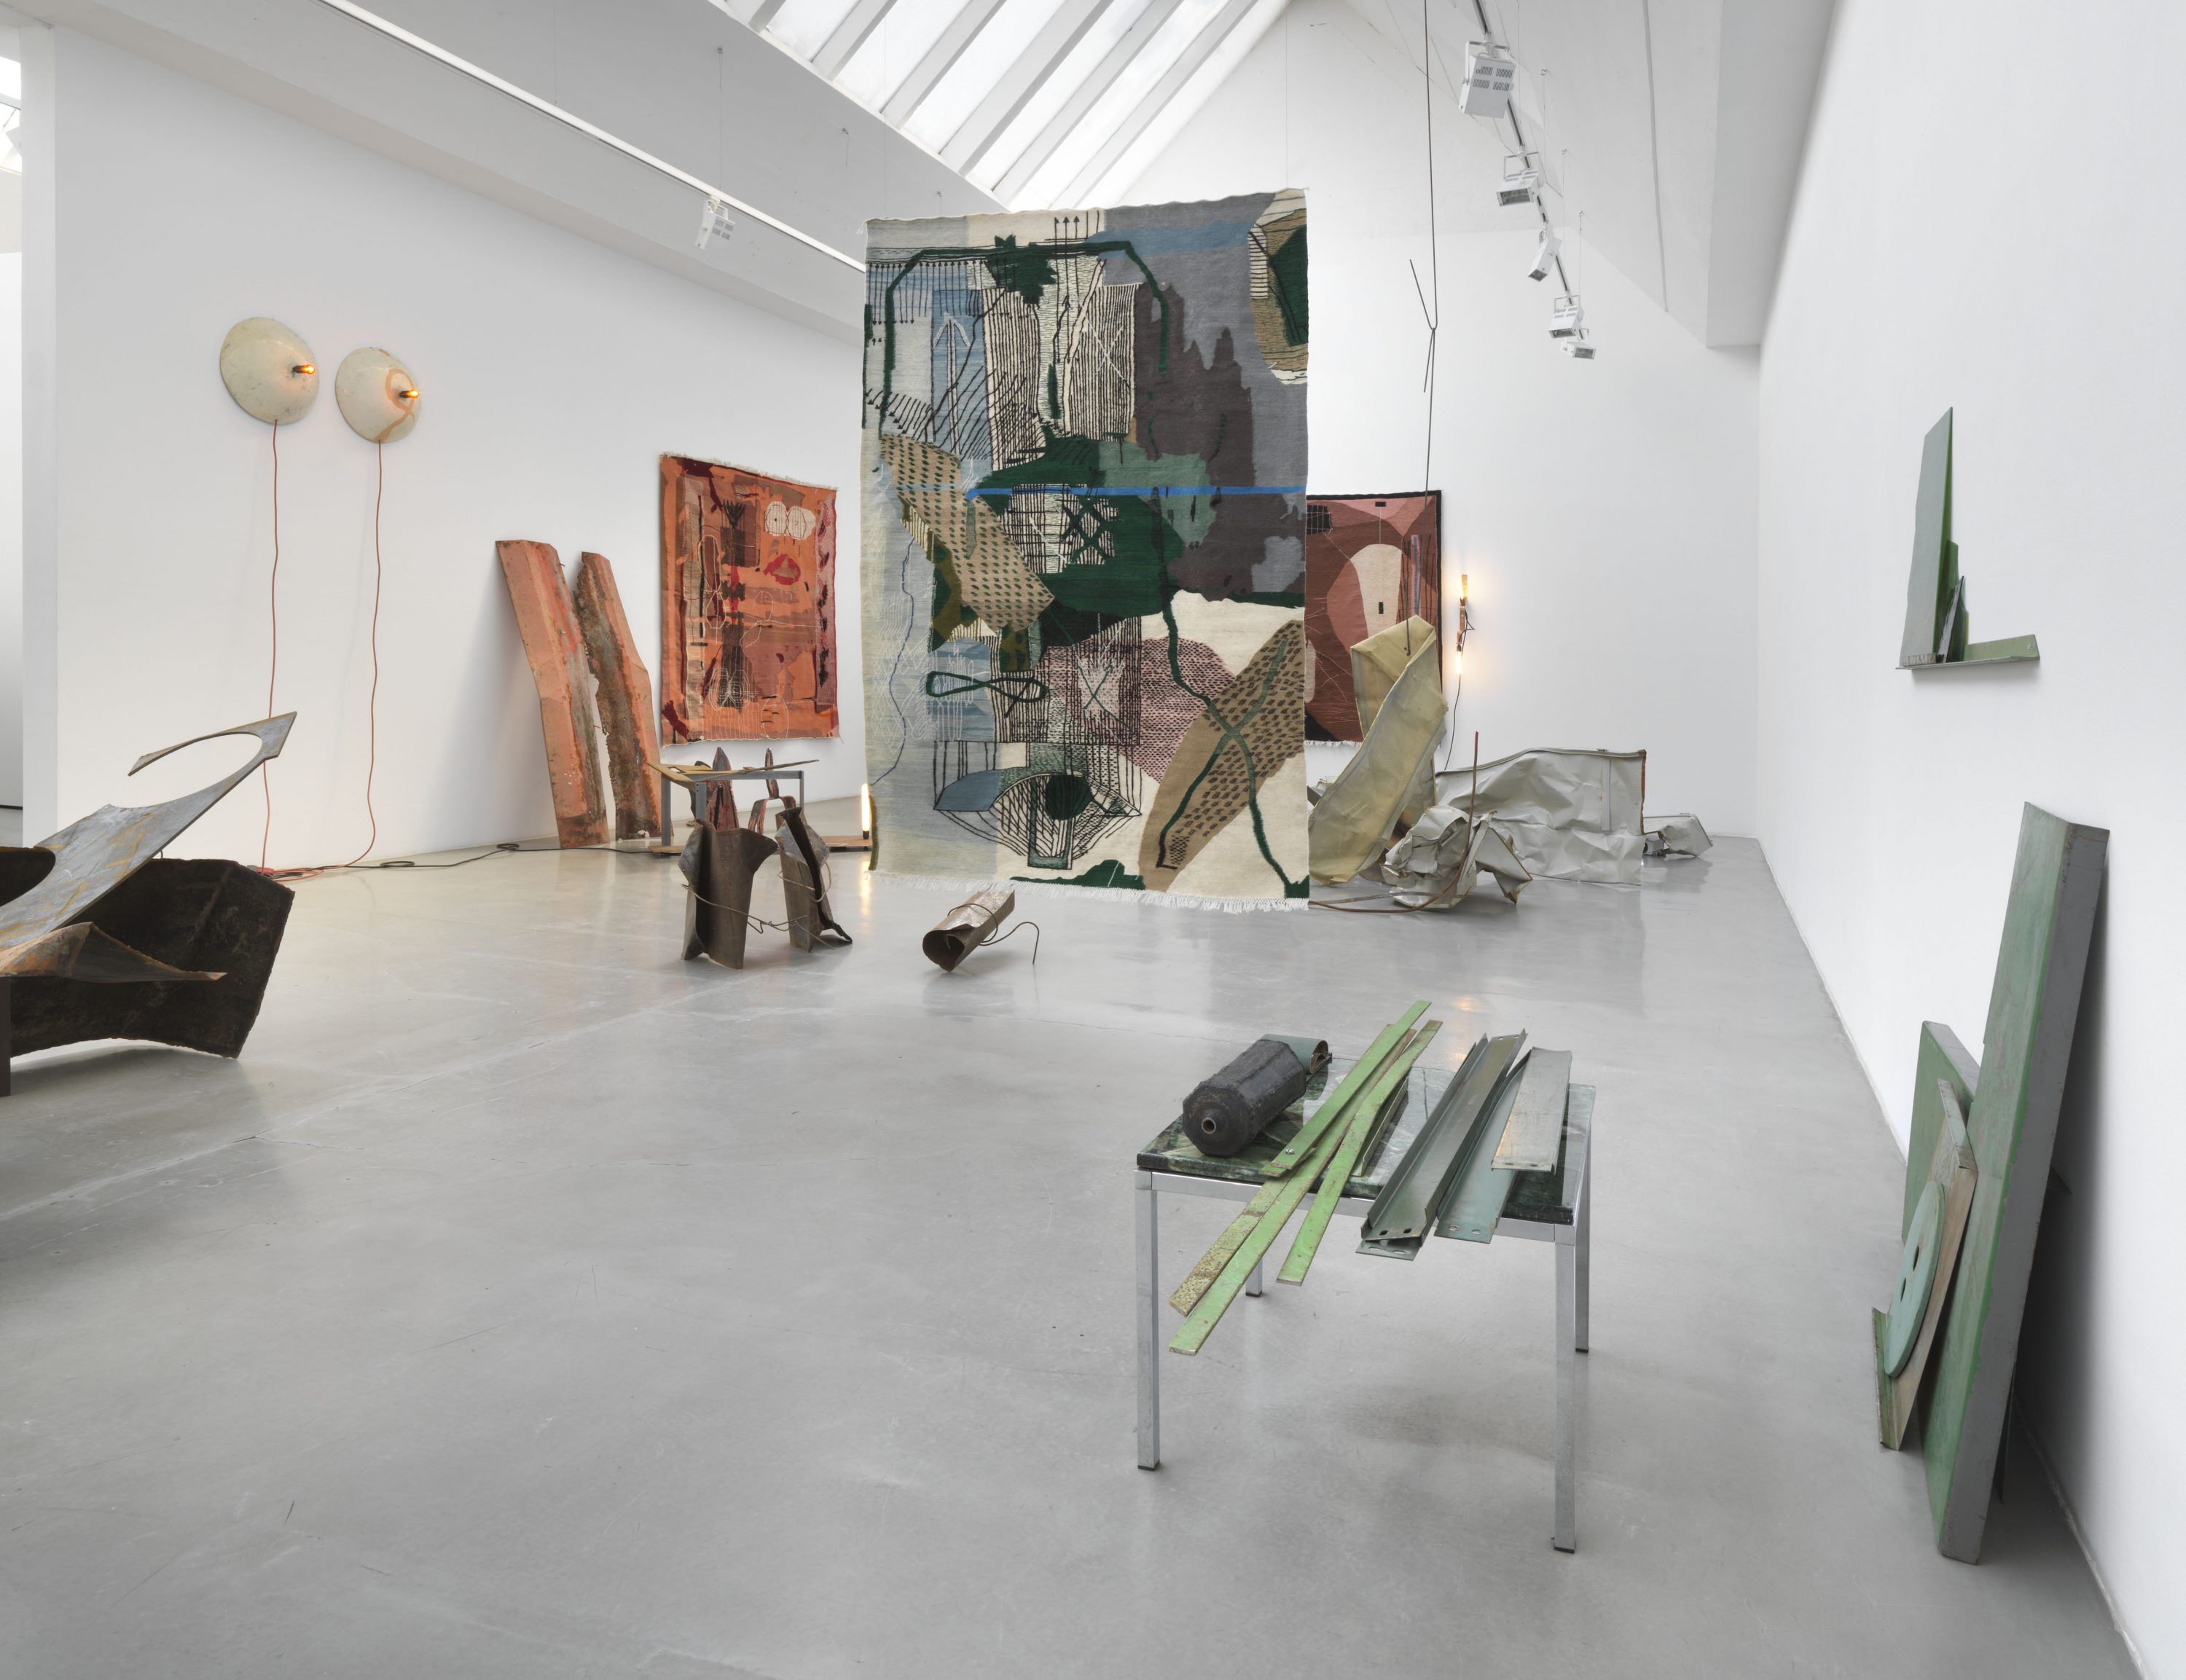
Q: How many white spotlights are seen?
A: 6